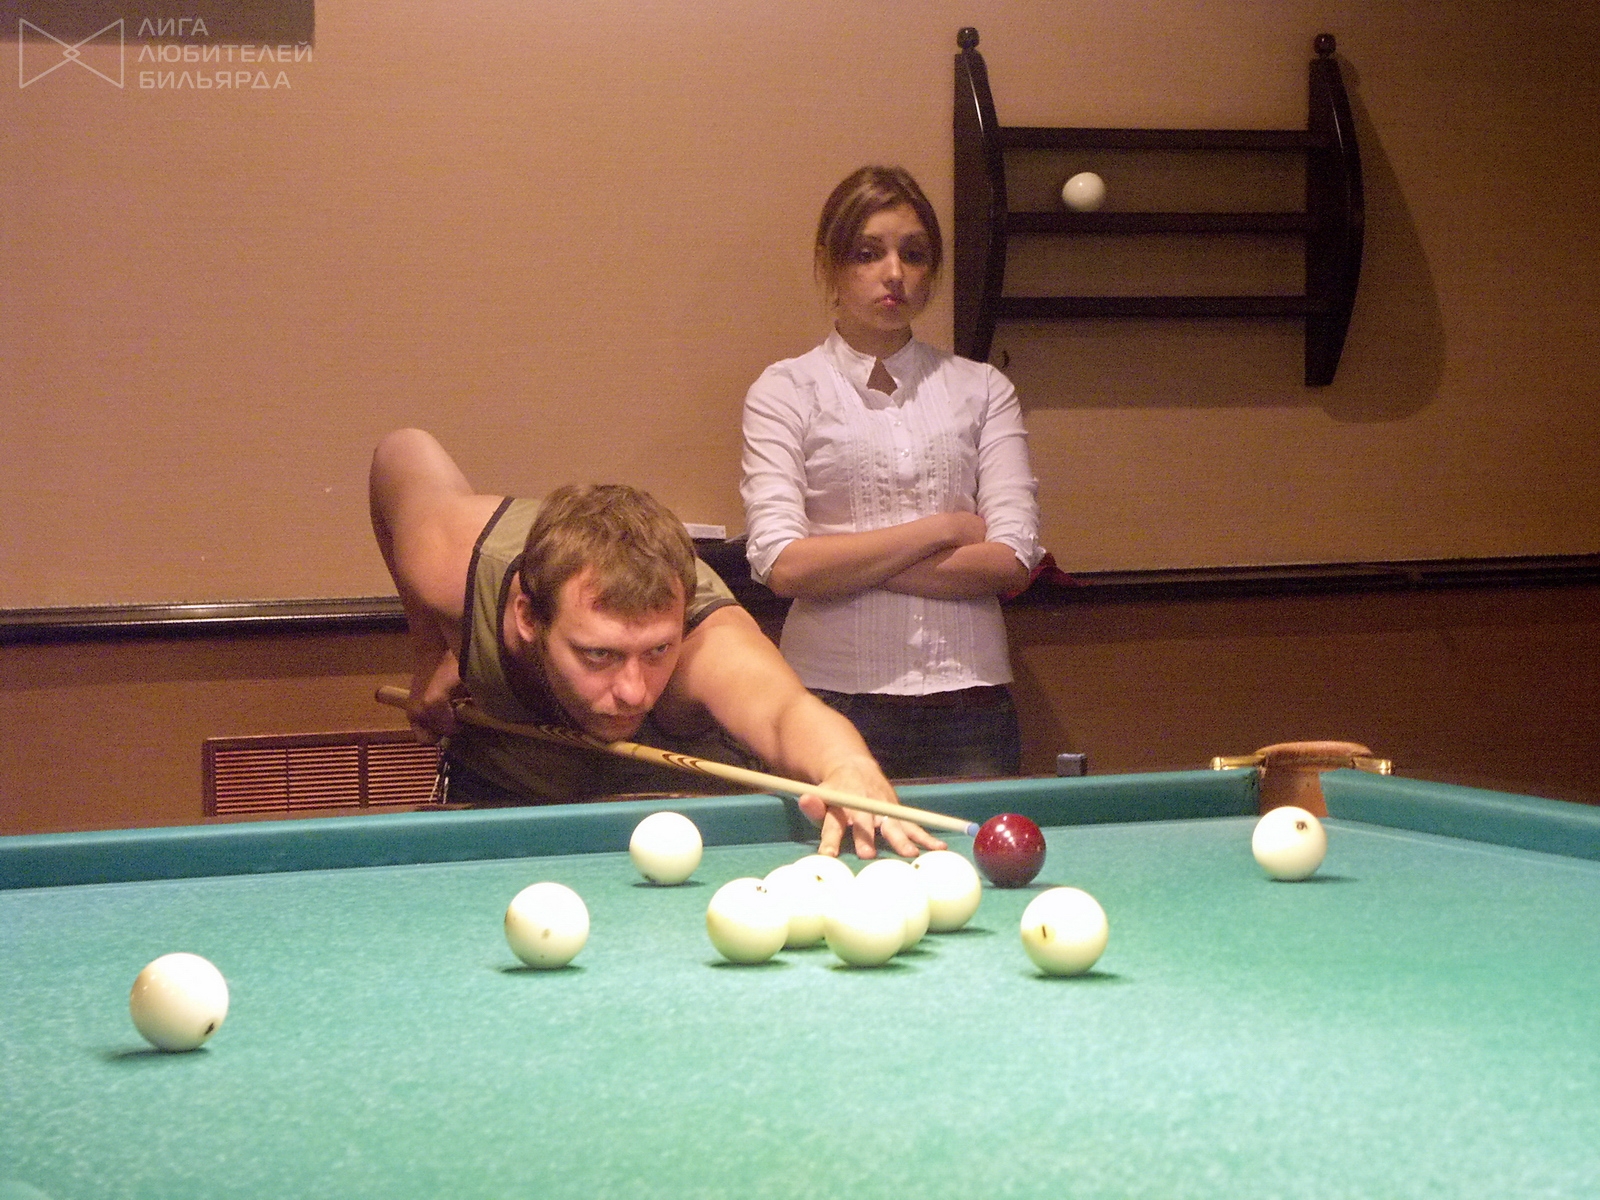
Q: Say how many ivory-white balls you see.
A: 12